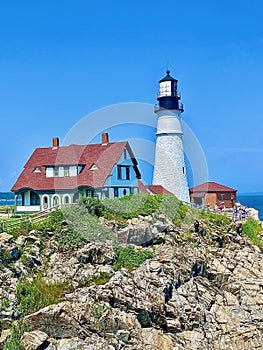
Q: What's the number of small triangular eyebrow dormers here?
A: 2